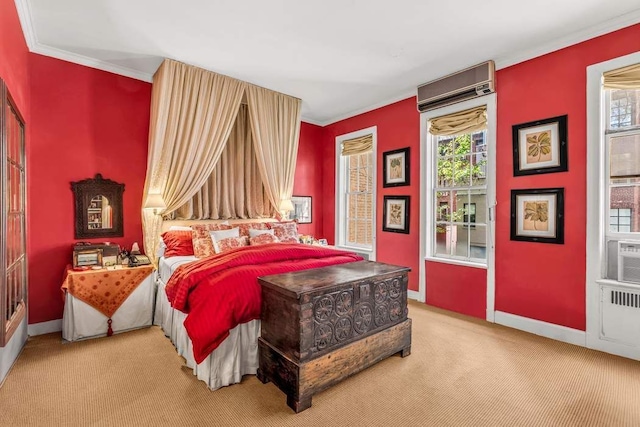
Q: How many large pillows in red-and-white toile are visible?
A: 3